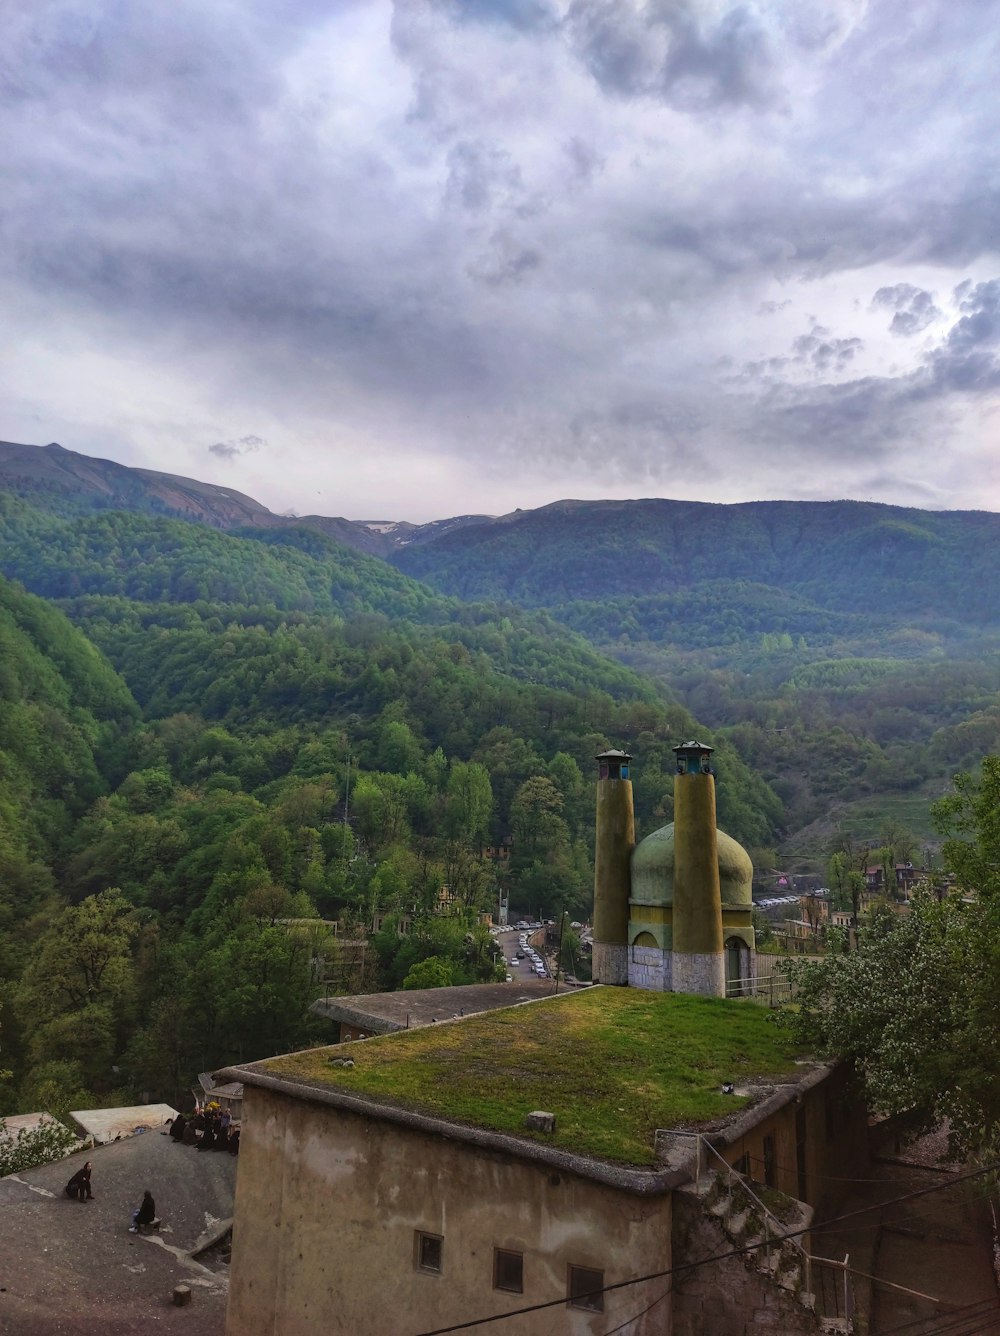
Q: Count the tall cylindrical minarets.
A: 2